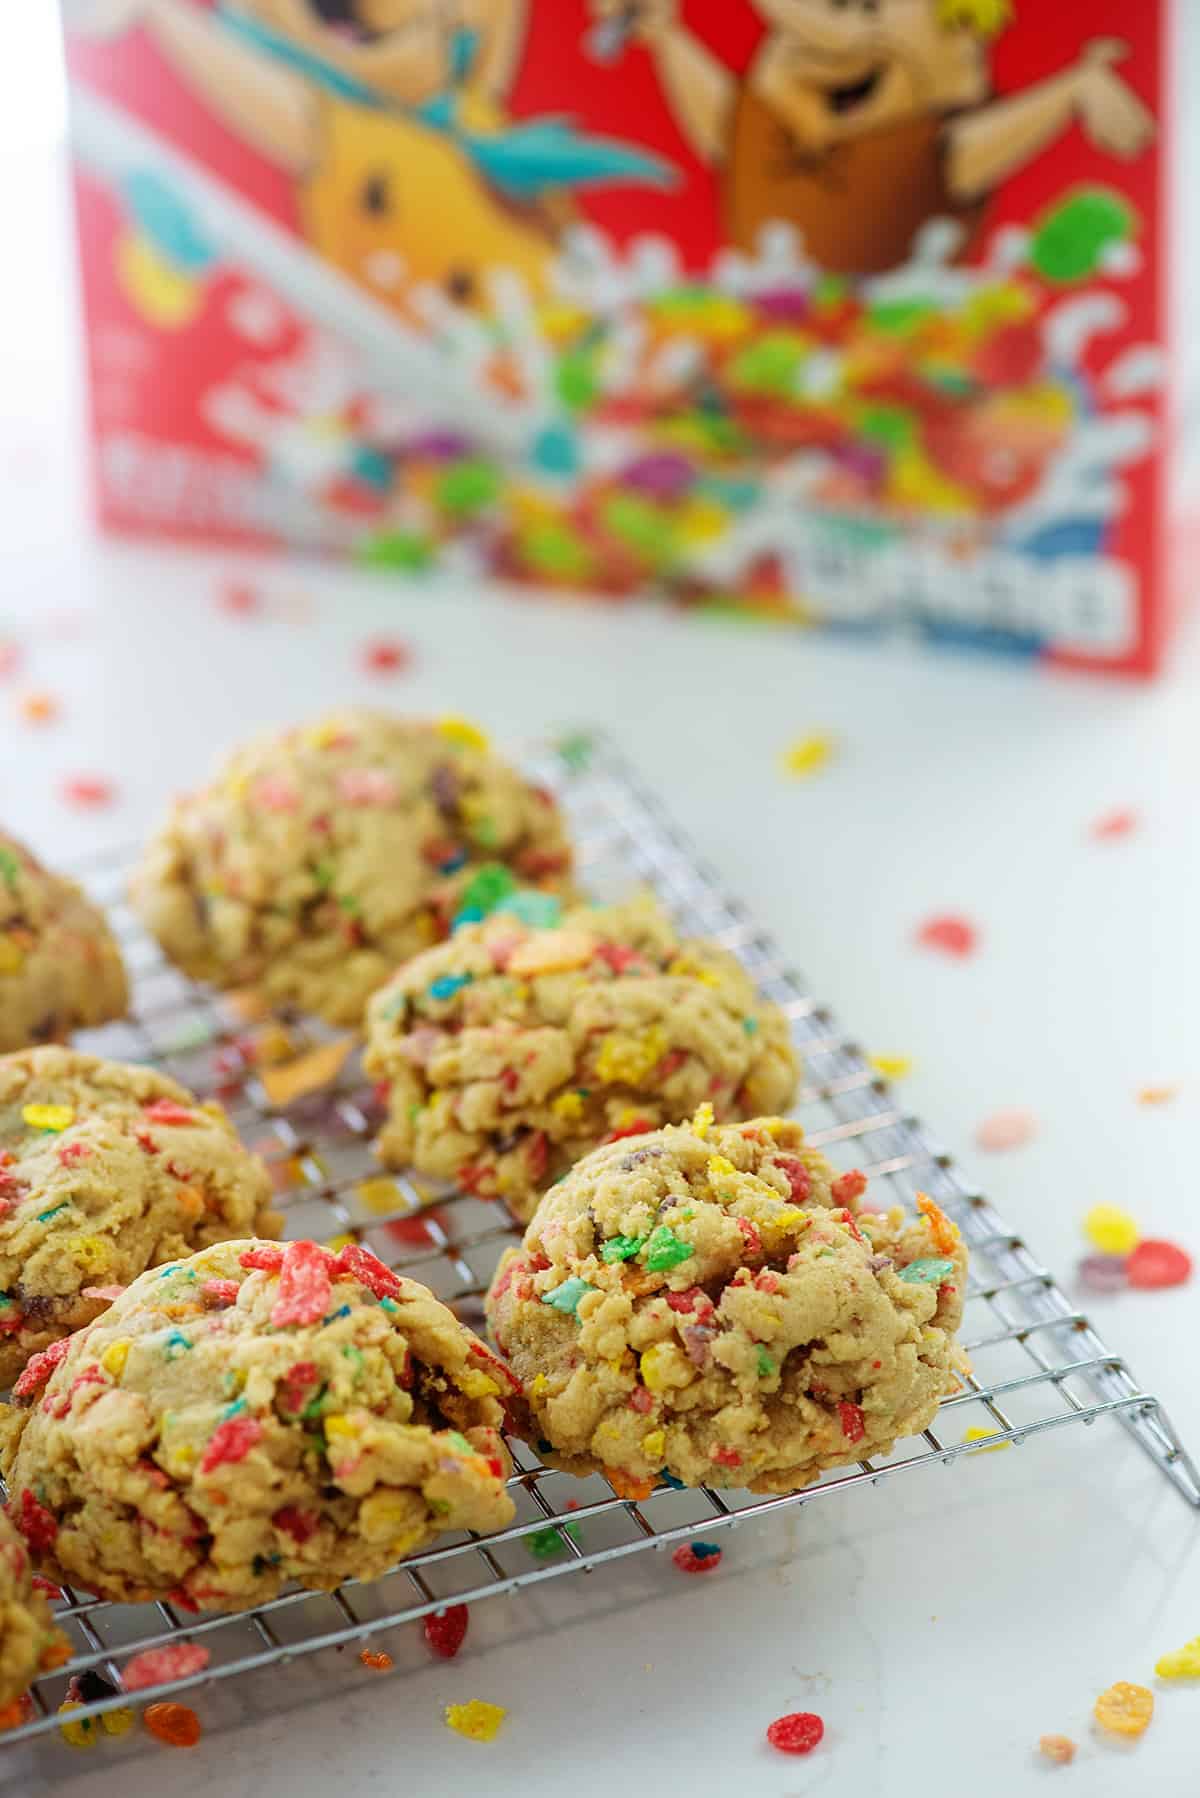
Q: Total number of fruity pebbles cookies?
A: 7